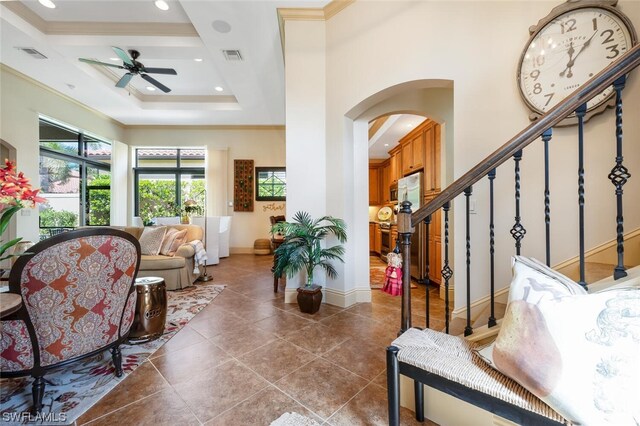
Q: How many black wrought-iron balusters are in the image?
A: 8